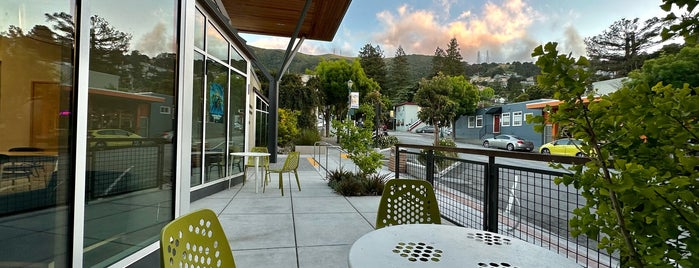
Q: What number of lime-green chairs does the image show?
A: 4